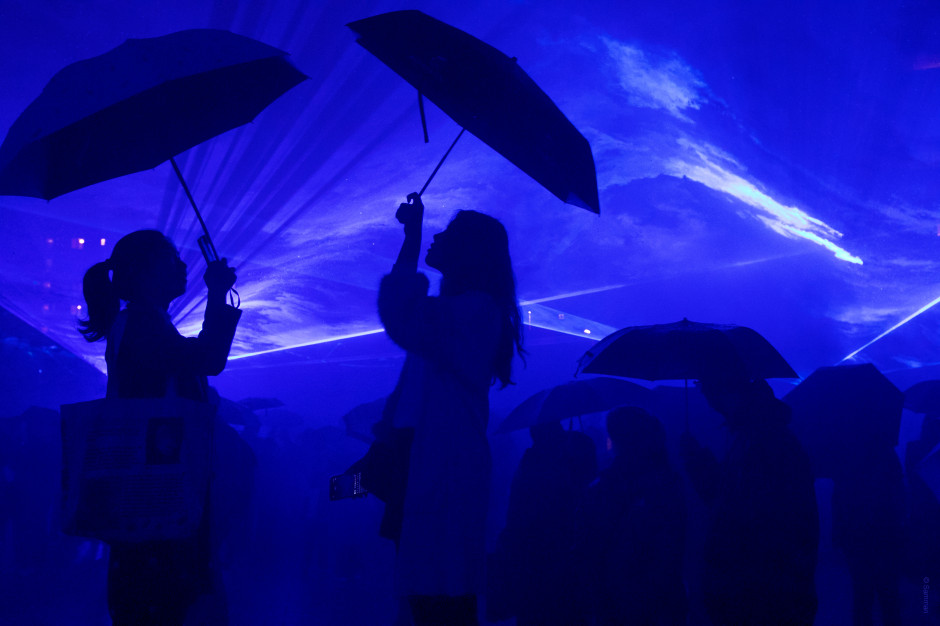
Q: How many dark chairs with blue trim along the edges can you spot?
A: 0